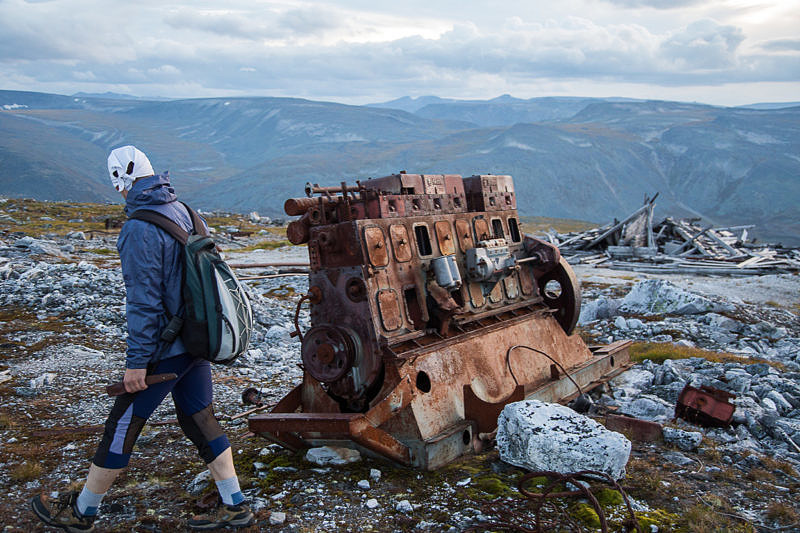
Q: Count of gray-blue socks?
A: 2